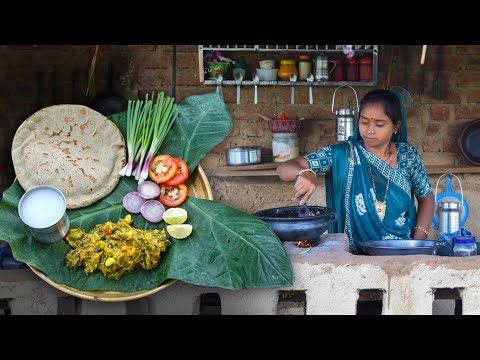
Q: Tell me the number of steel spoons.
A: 5